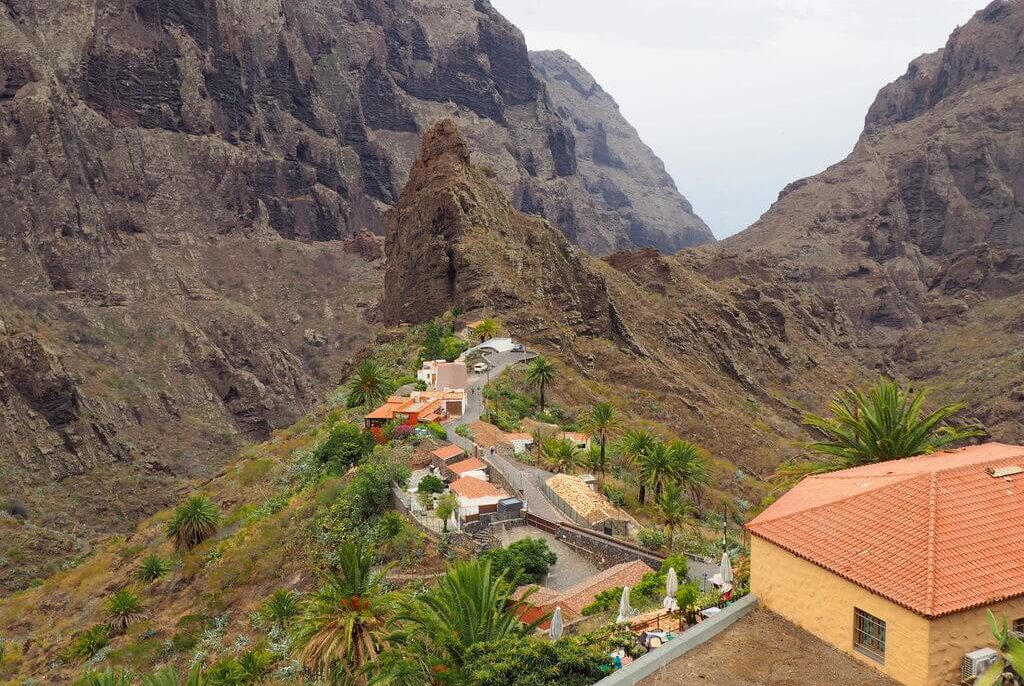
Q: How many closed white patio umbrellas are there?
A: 4